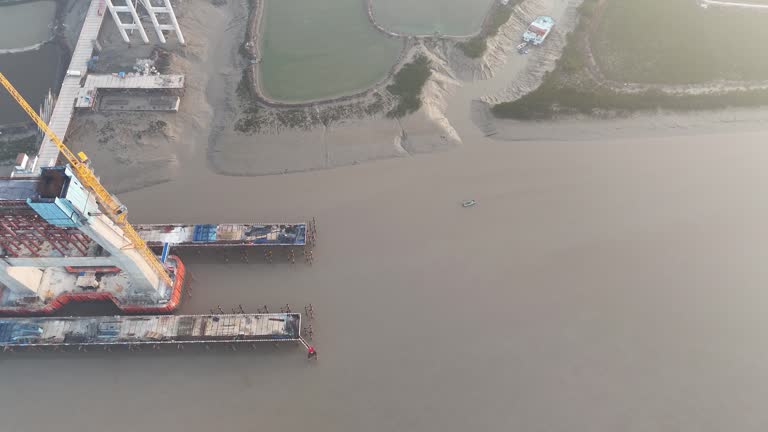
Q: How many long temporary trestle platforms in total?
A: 2